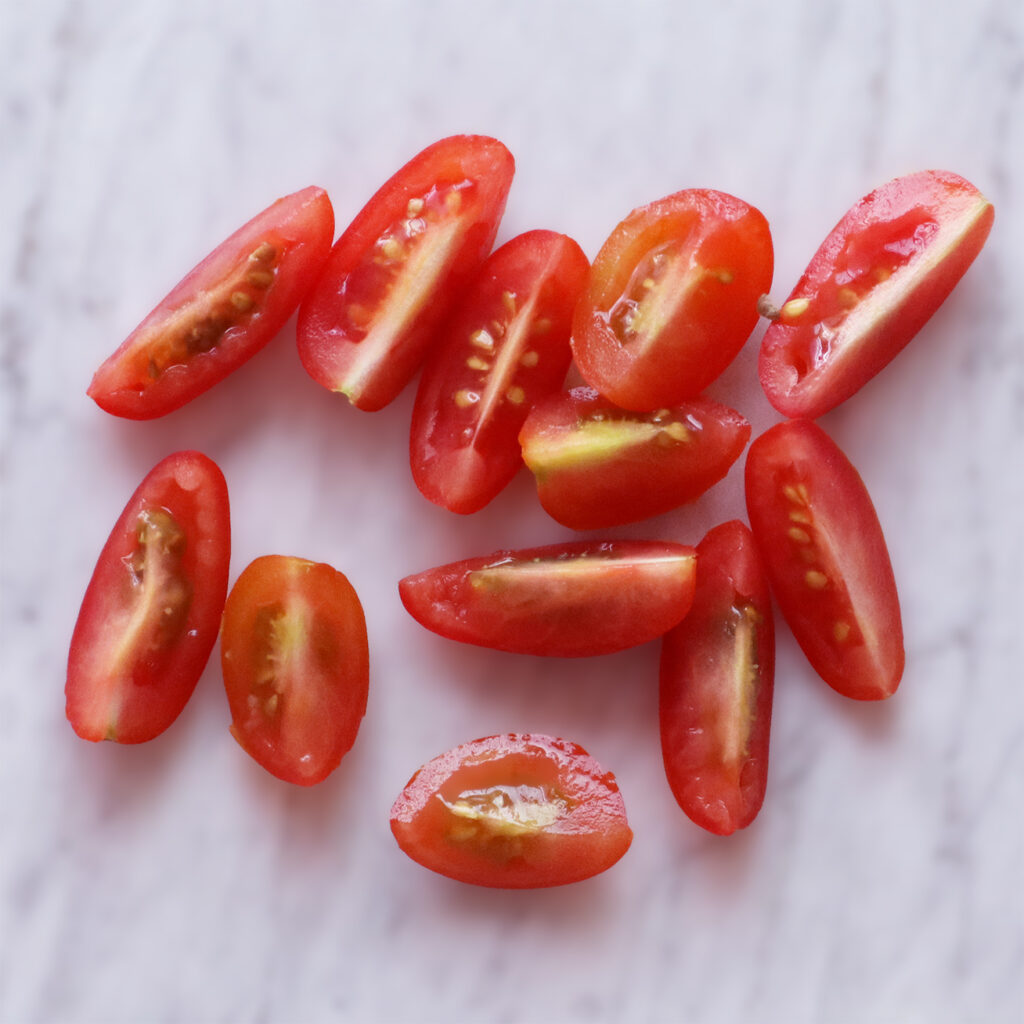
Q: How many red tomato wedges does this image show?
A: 12